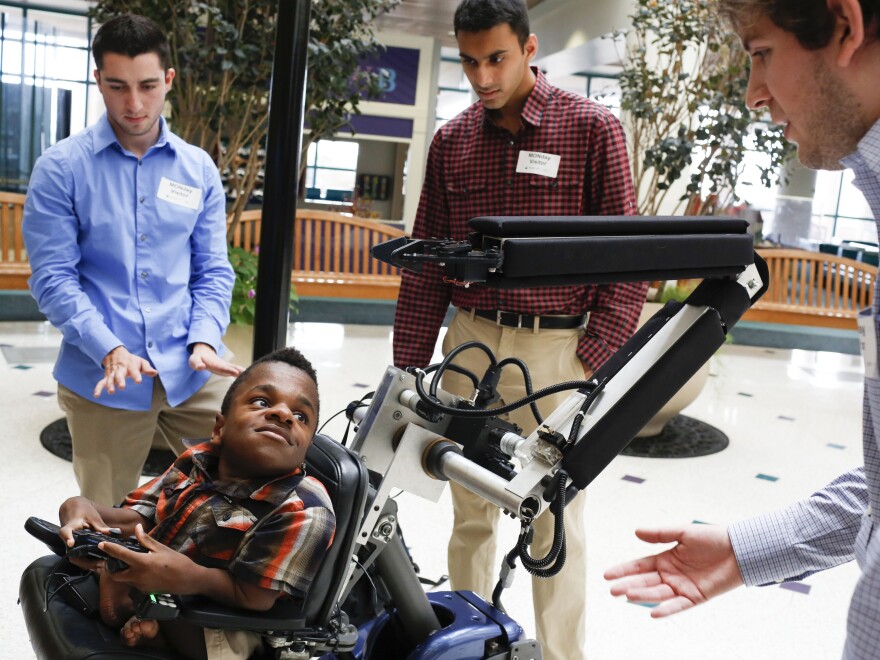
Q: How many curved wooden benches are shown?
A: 3